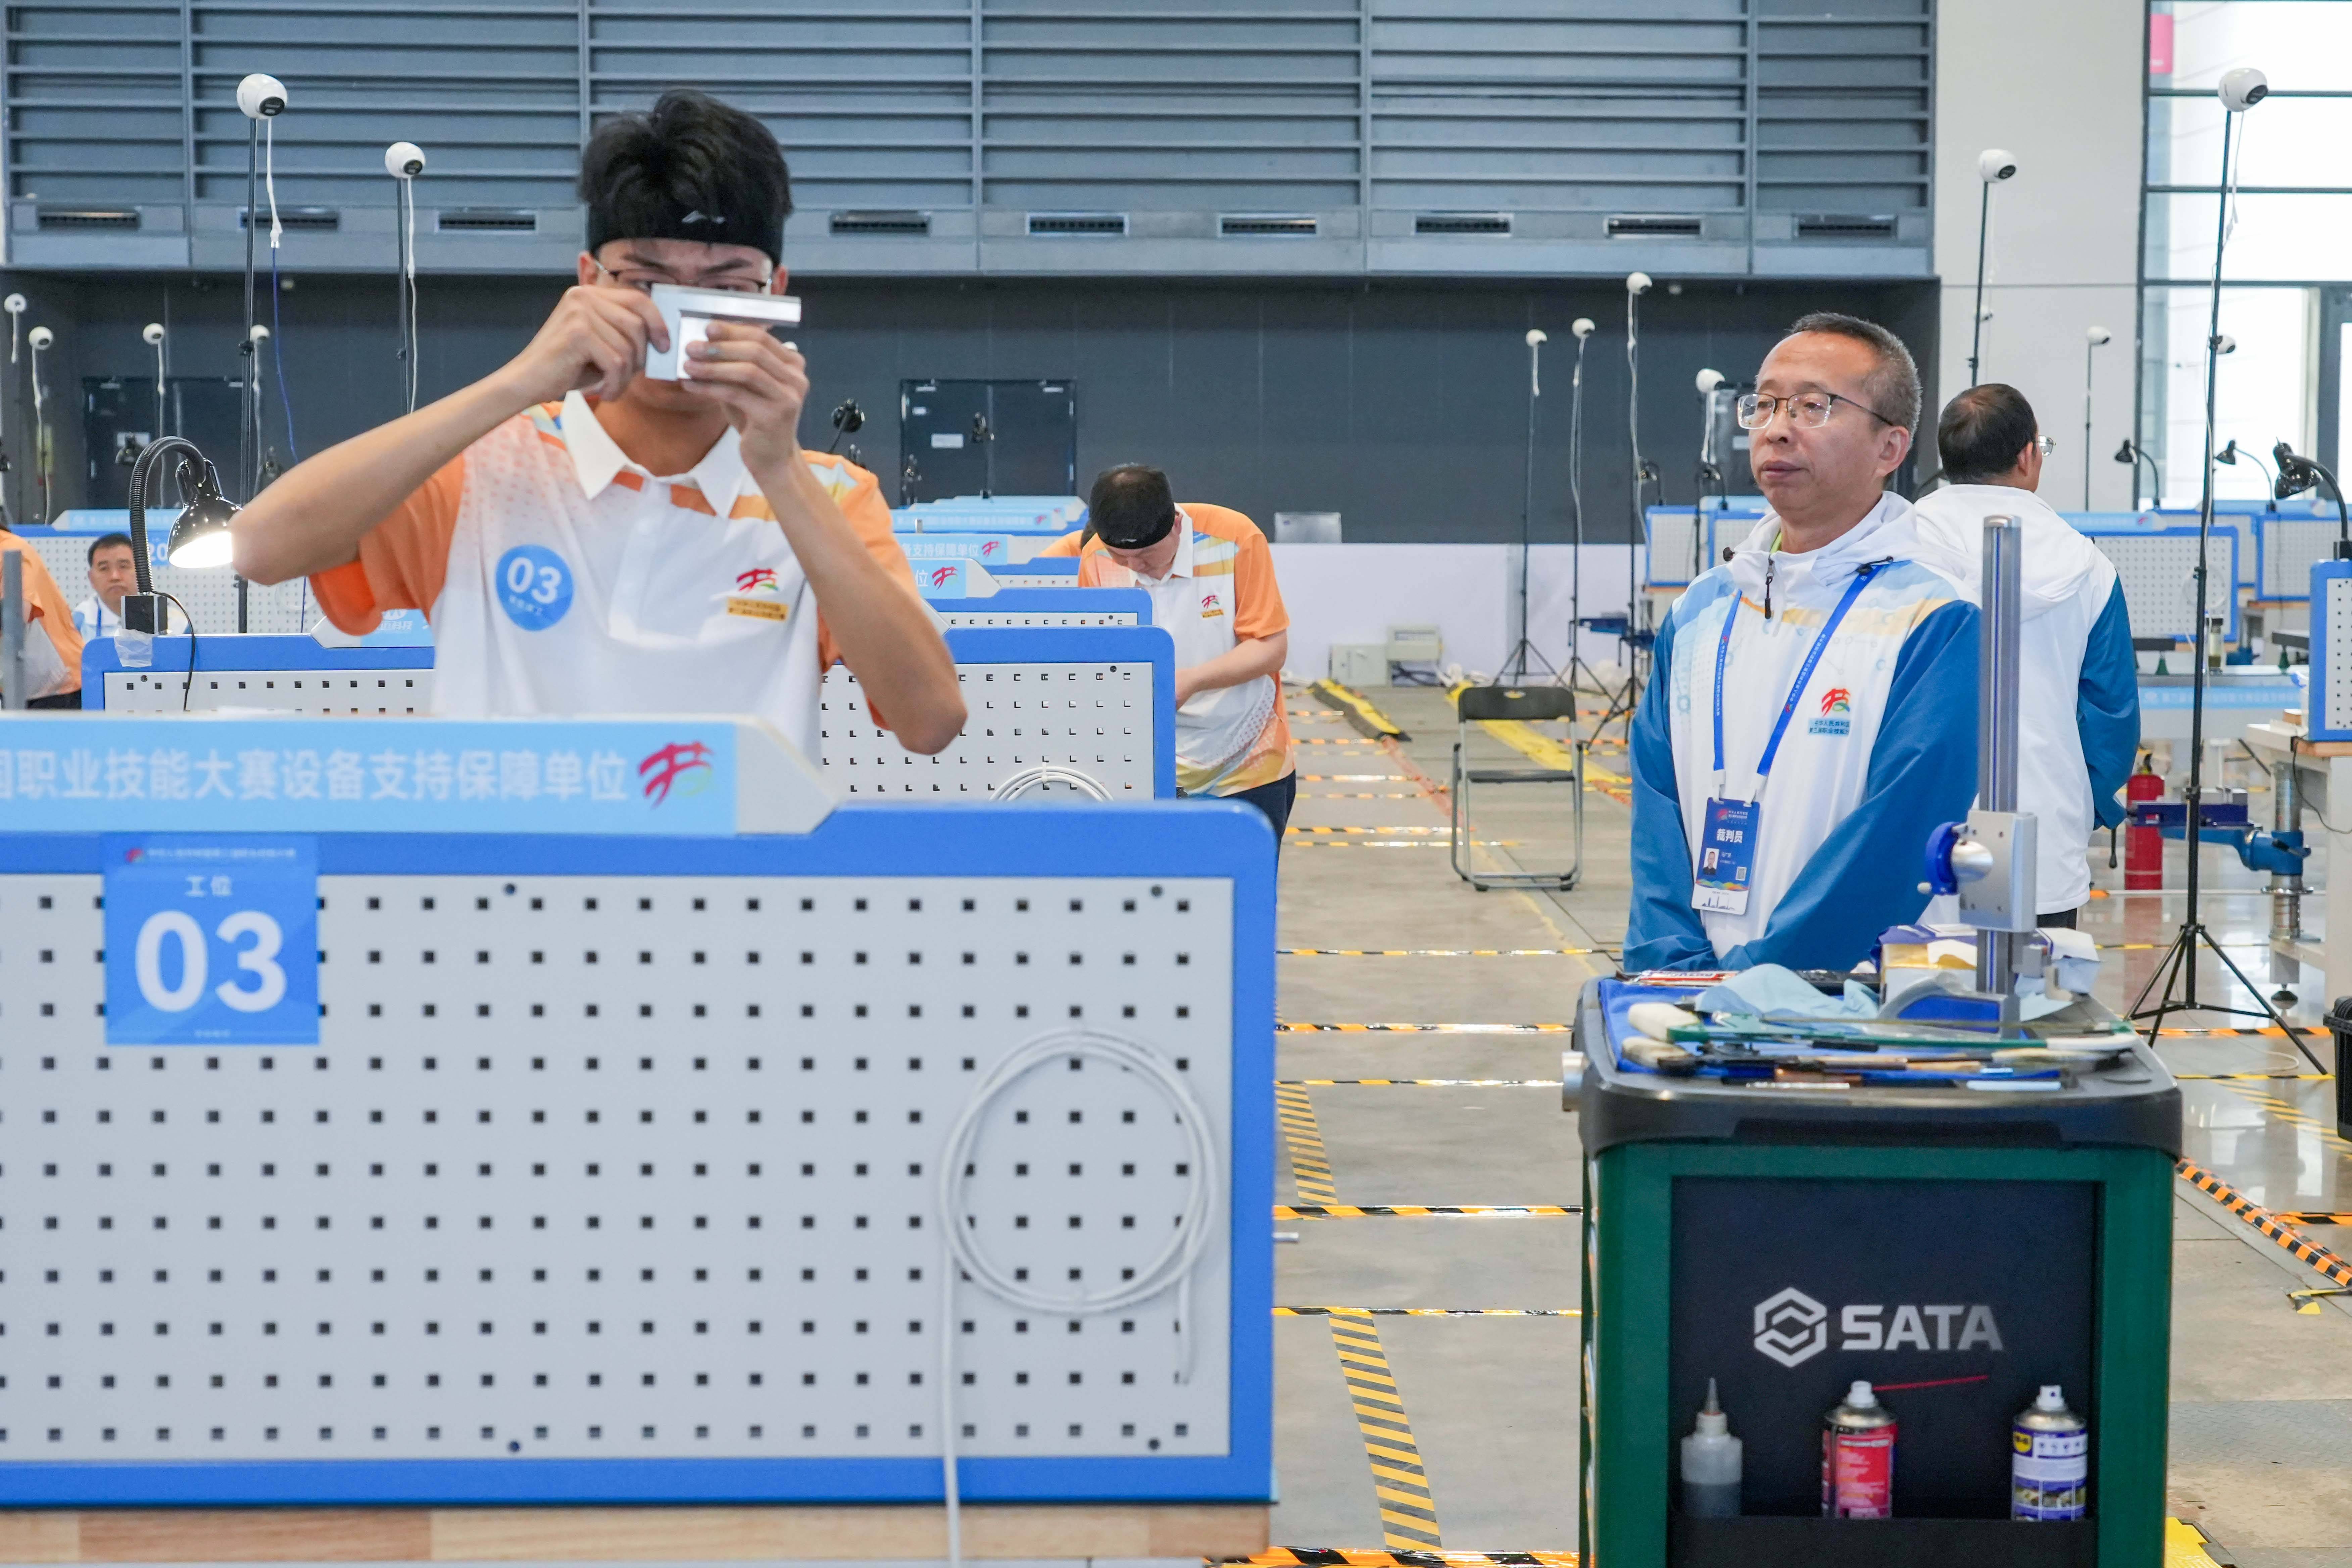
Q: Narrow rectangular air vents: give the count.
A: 9